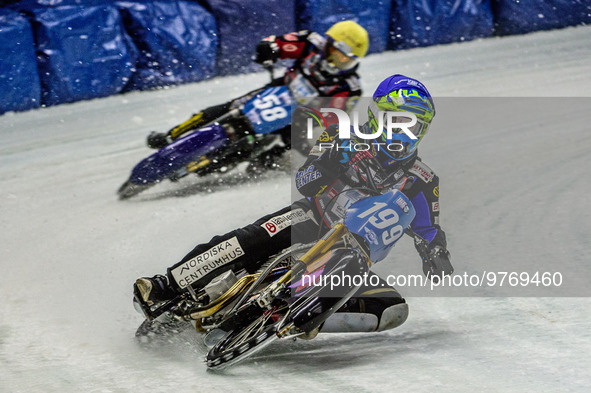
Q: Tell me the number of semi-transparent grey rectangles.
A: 1